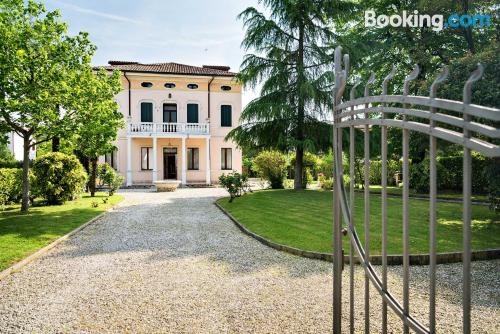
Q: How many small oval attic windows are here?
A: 4